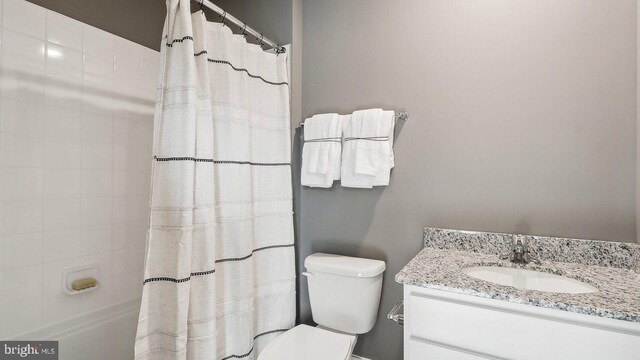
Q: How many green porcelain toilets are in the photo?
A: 0